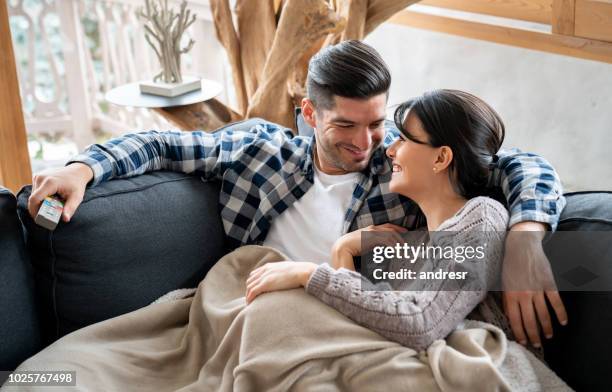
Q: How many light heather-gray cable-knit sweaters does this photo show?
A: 1